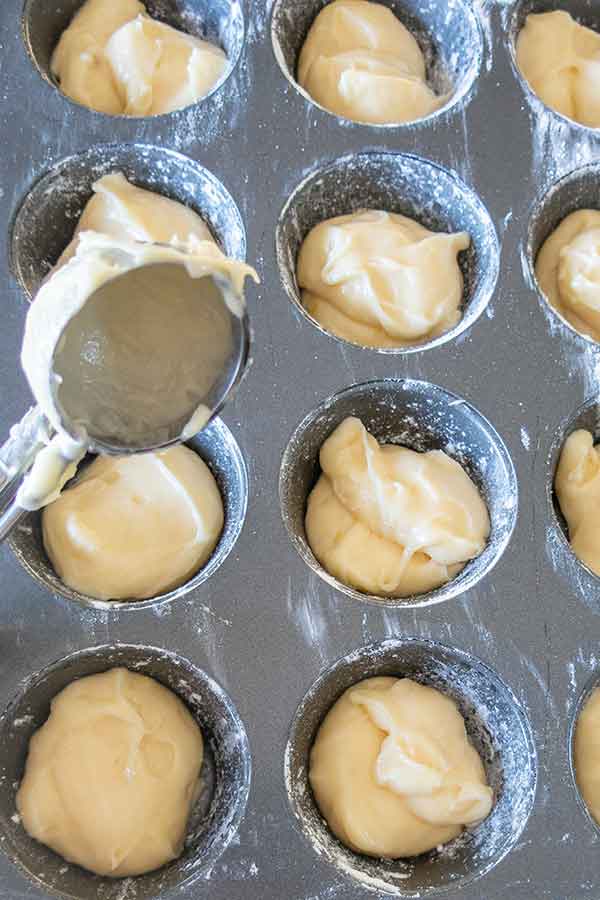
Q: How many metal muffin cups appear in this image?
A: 12